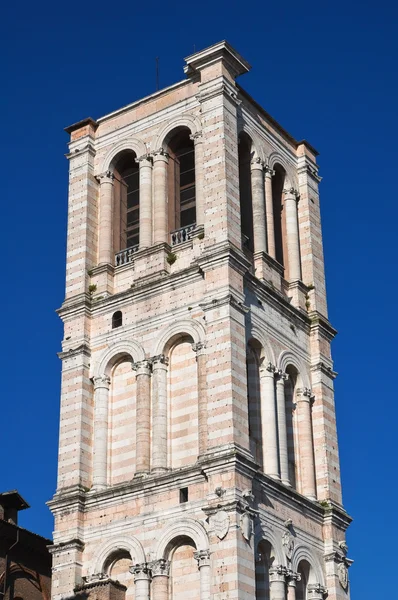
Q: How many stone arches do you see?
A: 12